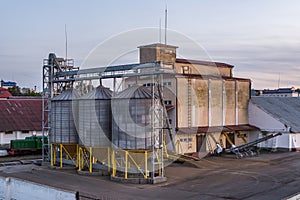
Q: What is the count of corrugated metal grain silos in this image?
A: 3